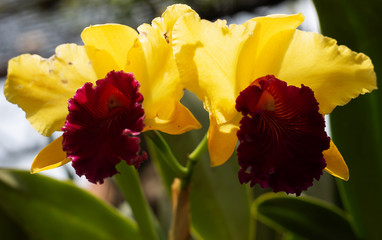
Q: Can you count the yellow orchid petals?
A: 10